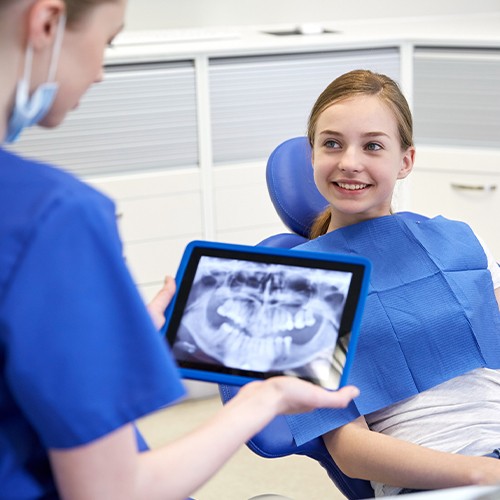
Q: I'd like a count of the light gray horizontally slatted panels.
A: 3